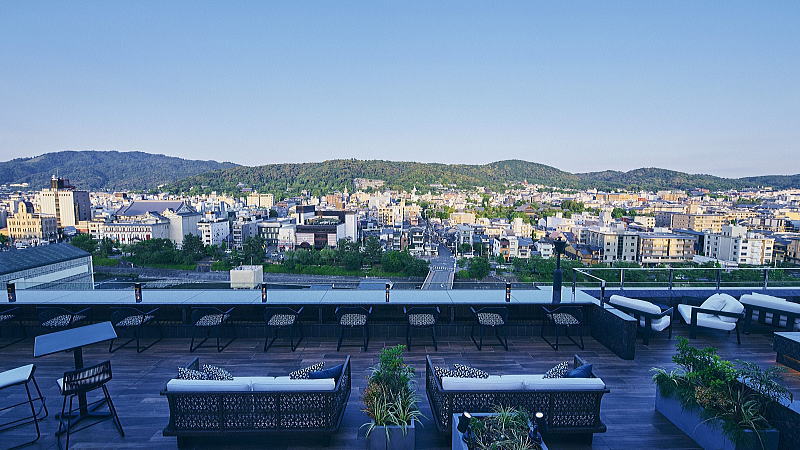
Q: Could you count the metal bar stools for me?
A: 11